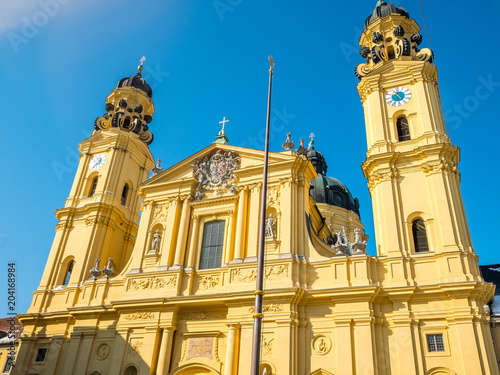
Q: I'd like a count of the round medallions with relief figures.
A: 2